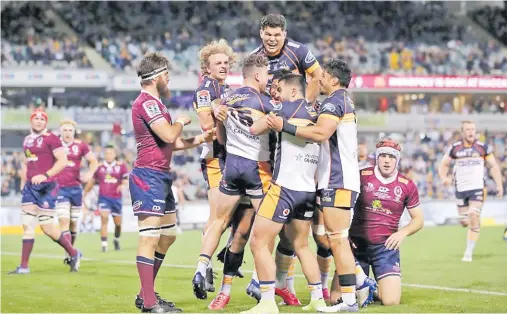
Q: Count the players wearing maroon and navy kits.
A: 5